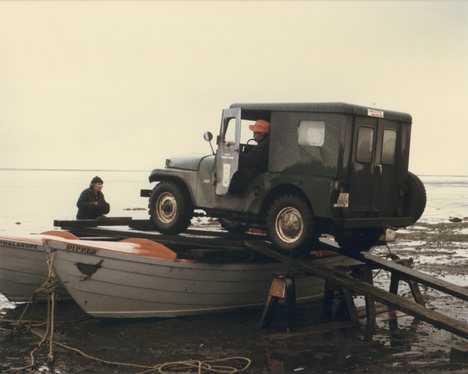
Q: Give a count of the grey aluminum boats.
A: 2